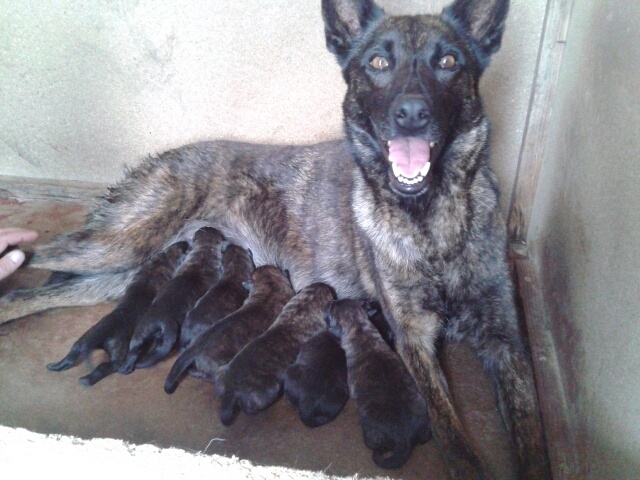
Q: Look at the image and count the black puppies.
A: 7